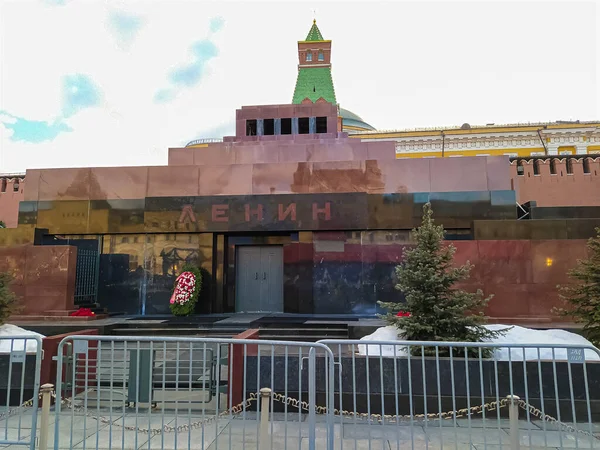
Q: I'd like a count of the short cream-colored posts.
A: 3